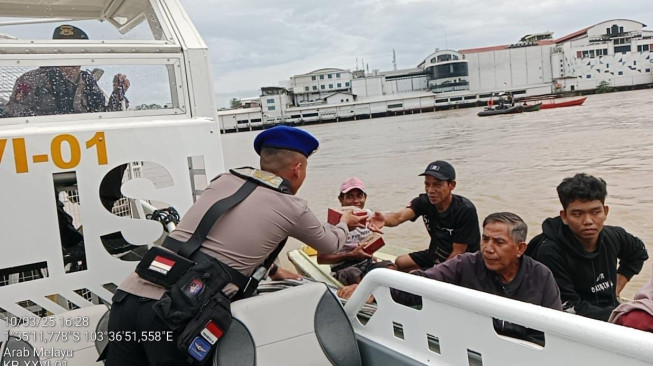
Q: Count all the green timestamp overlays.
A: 0